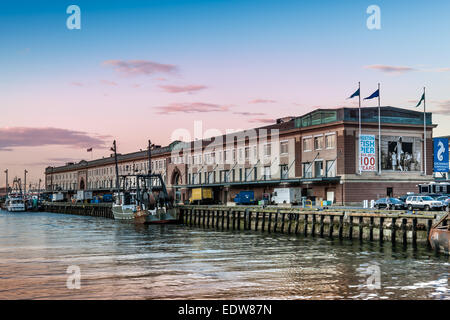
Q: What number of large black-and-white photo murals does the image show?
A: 1